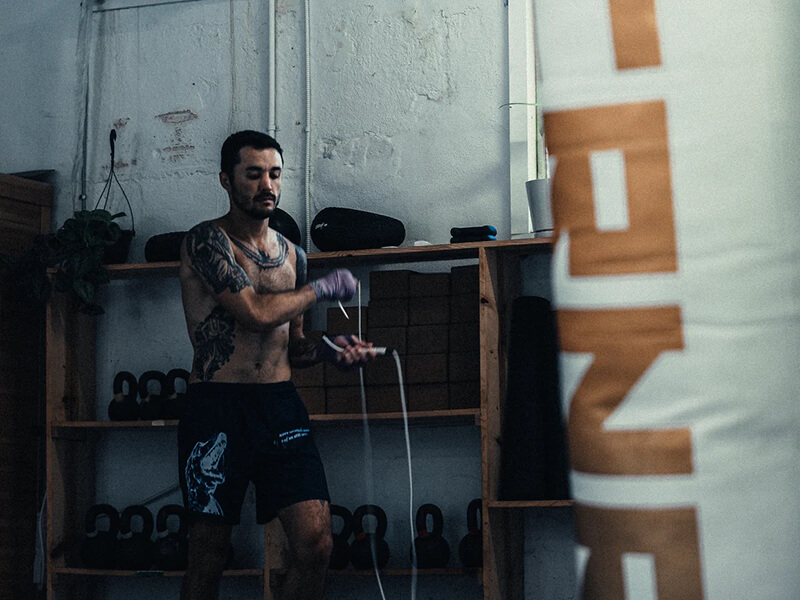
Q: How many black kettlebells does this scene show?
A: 10